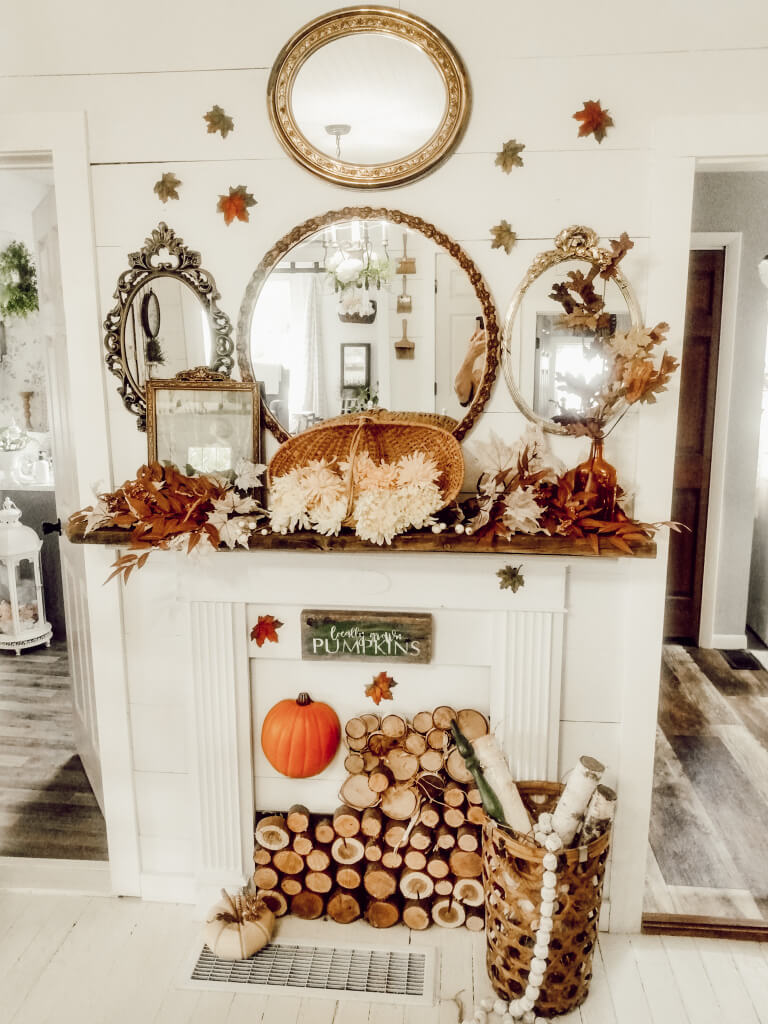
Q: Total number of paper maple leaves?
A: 9